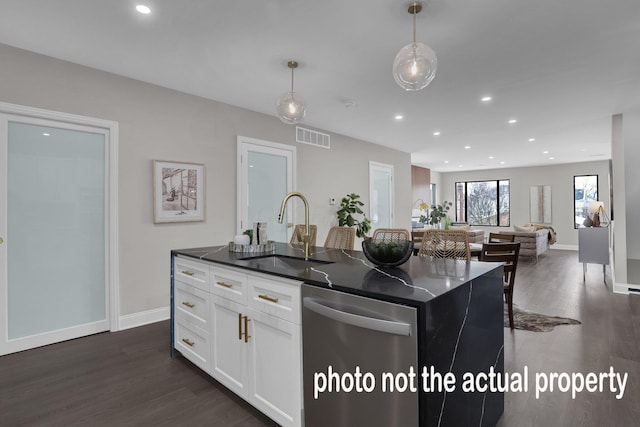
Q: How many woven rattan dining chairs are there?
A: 4